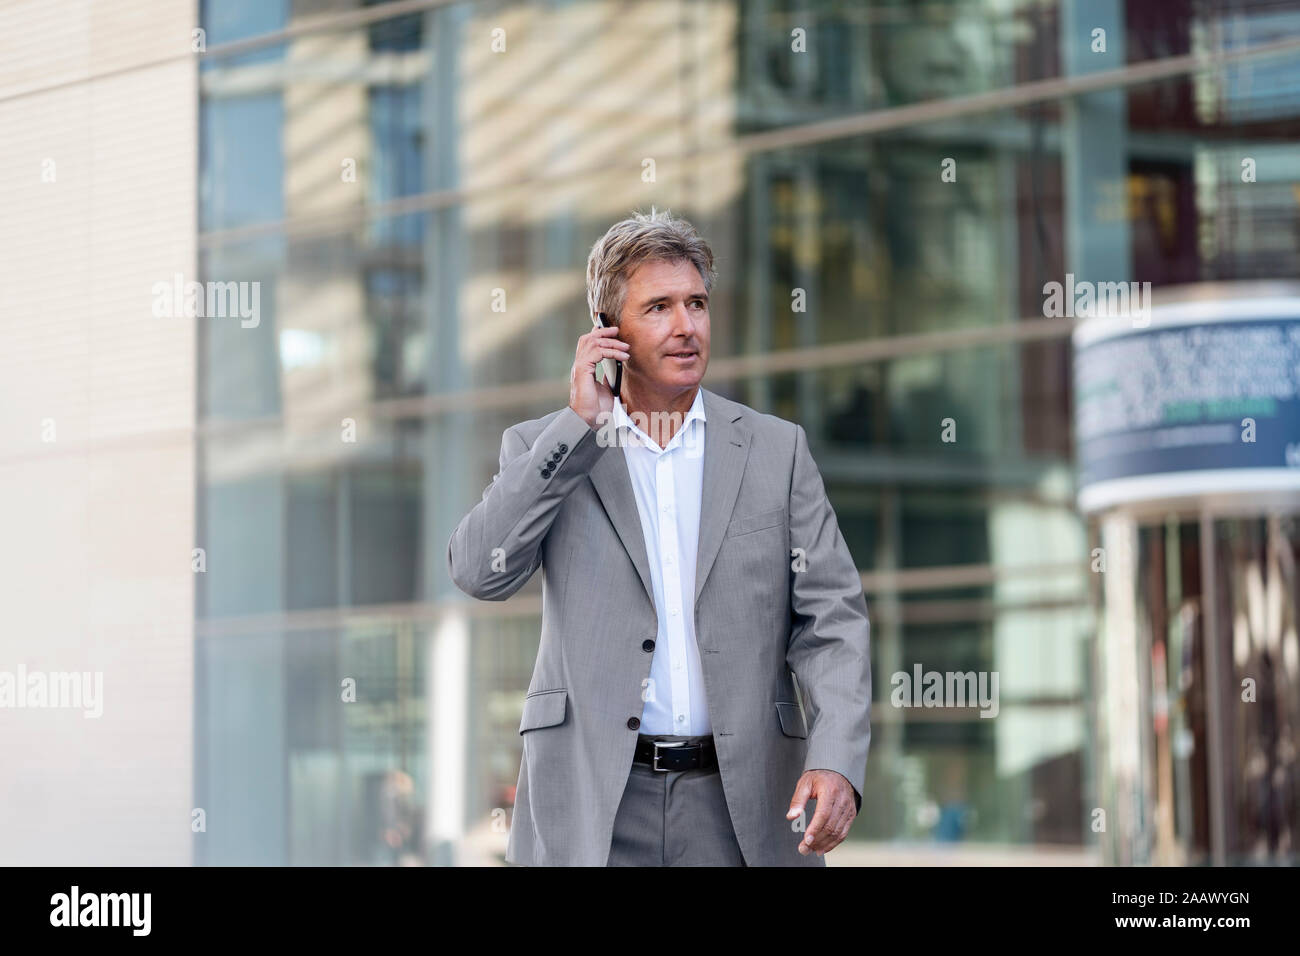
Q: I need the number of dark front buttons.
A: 2